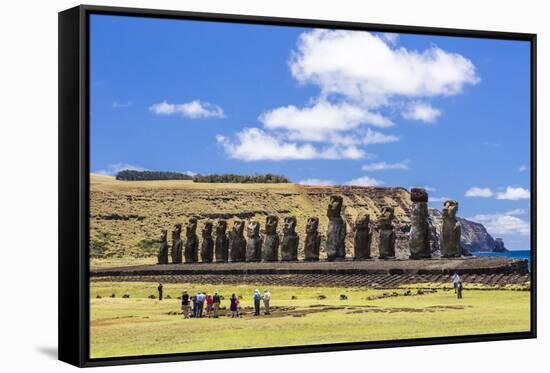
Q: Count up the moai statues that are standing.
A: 15